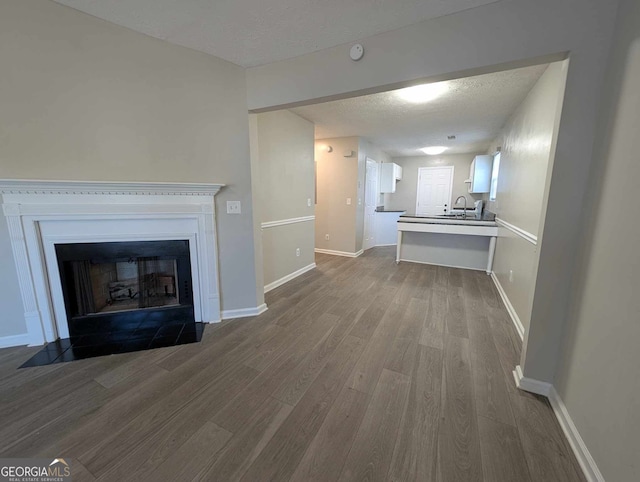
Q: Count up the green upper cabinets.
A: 0